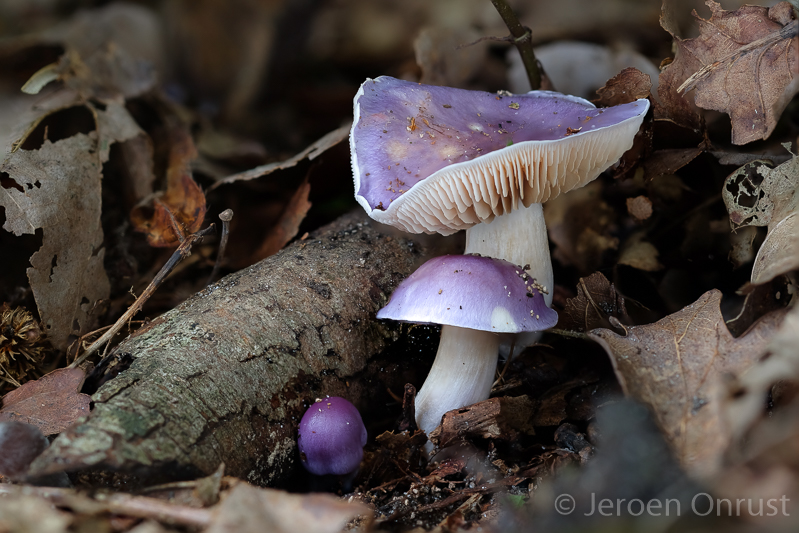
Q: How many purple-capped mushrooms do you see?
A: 3